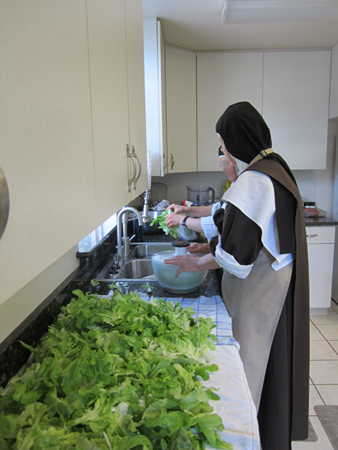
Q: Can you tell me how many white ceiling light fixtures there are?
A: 1